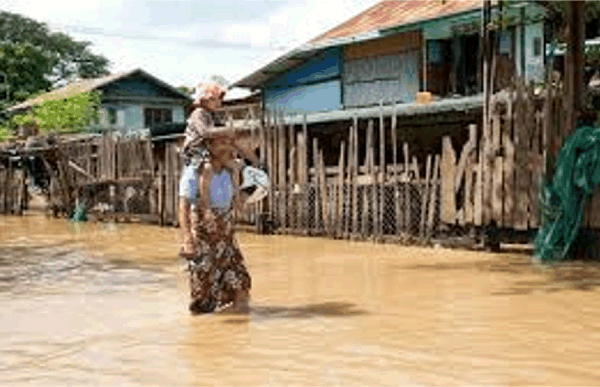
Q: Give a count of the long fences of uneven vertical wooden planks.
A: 1